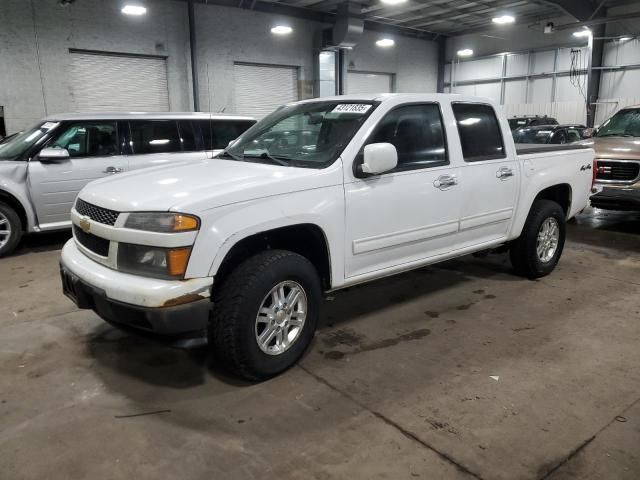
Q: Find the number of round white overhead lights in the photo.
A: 7